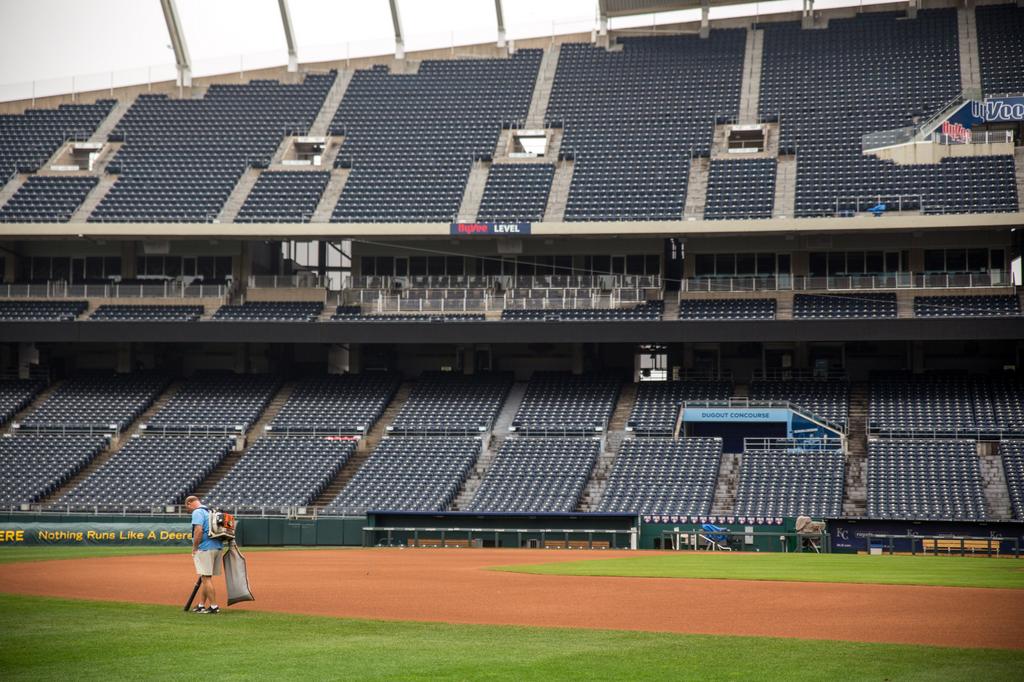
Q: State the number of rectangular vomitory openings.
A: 4